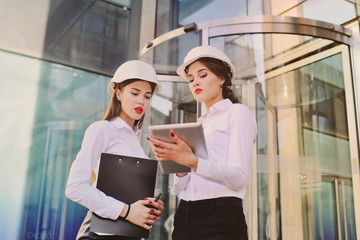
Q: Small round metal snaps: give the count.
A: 2